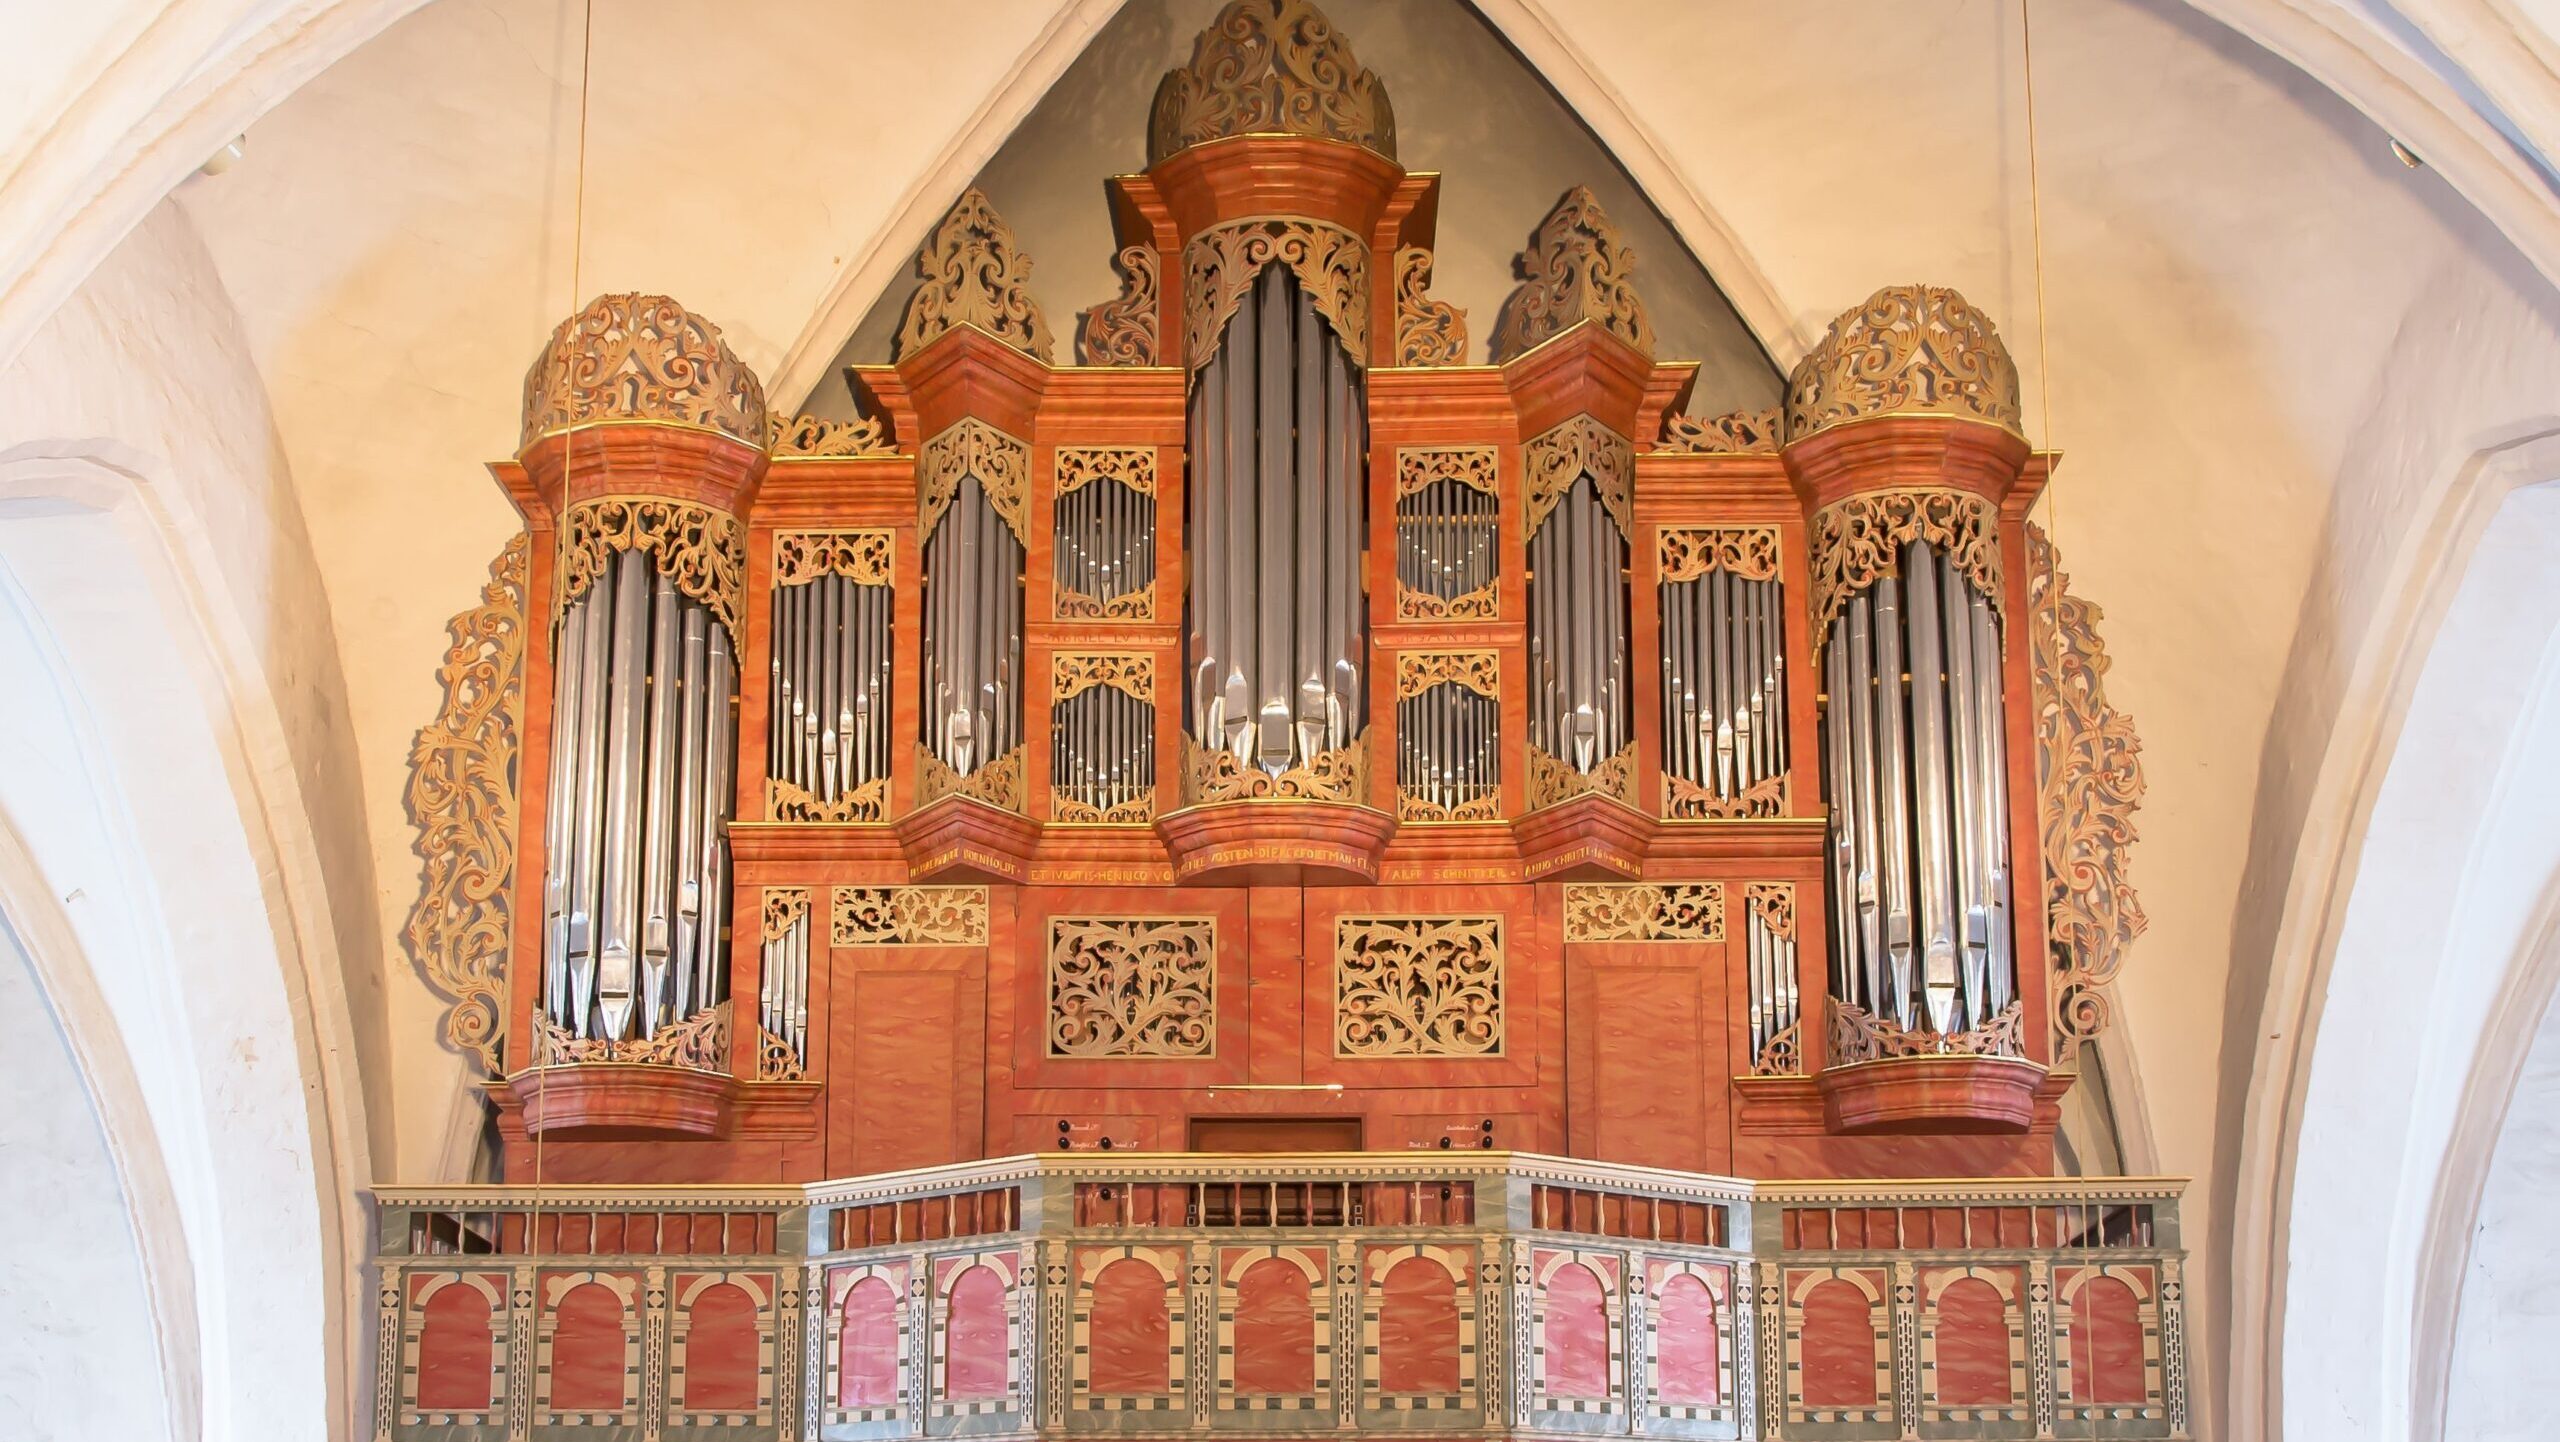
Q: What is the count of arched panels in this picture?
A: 13